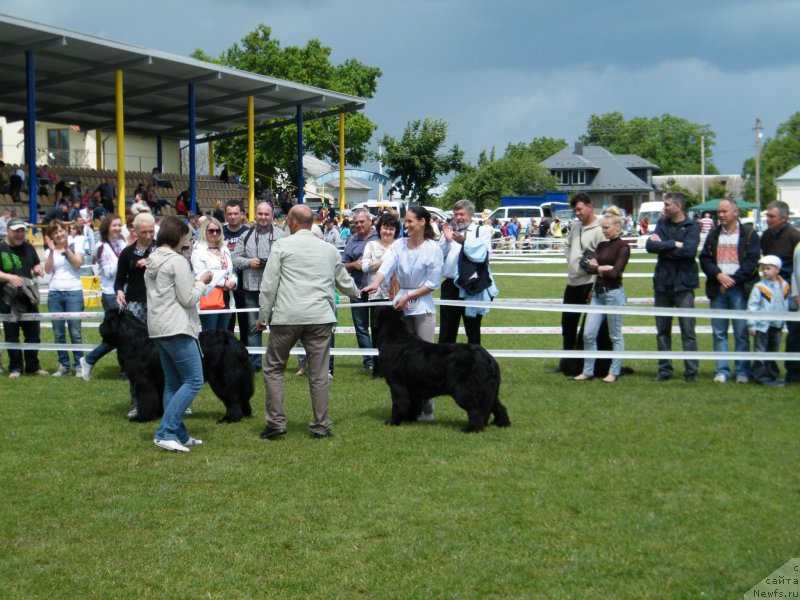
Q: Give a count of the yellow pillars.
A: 5